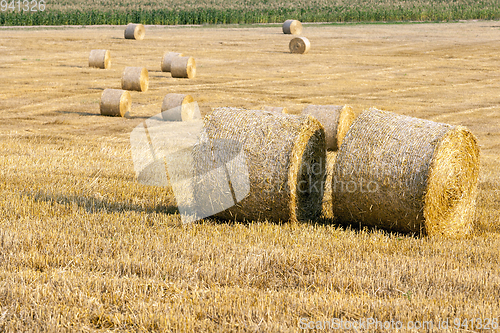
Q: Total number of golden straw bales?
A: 13